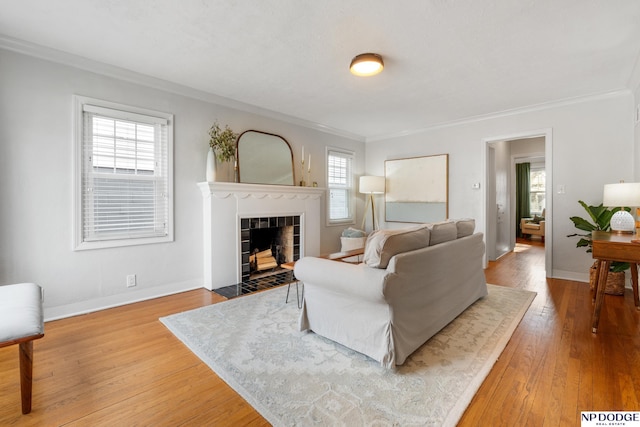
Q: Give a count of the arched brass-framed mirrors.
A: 1